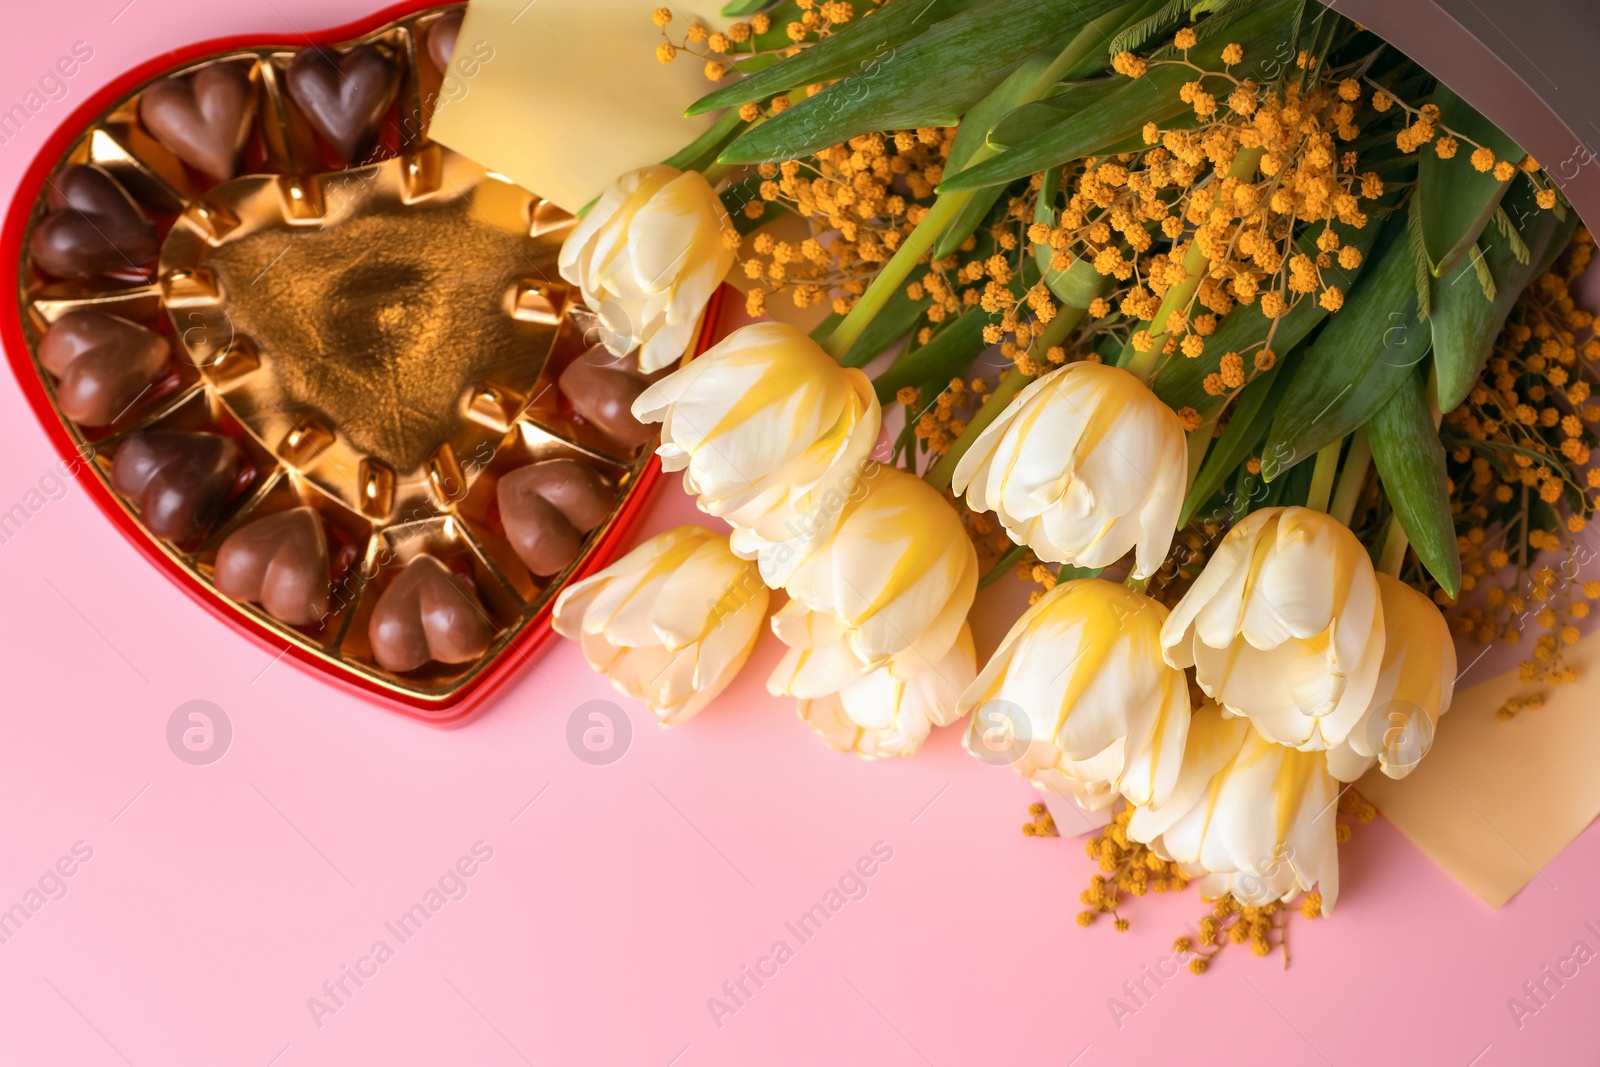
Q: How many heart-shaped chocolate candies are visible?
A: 10